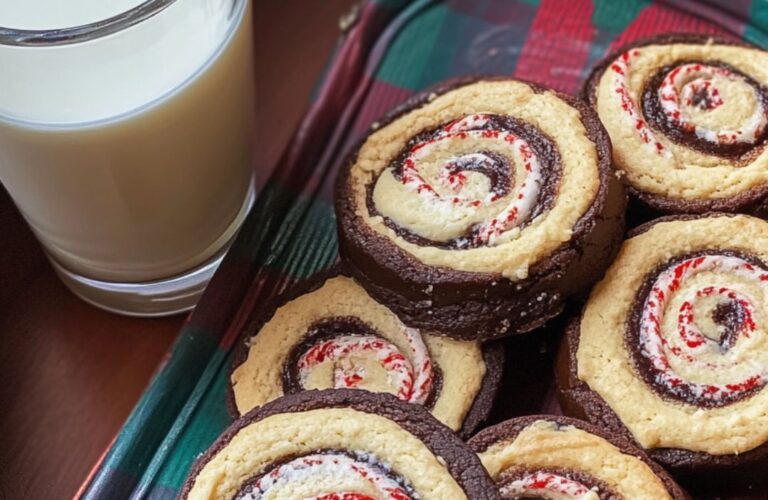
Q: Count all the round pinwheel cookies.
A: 6